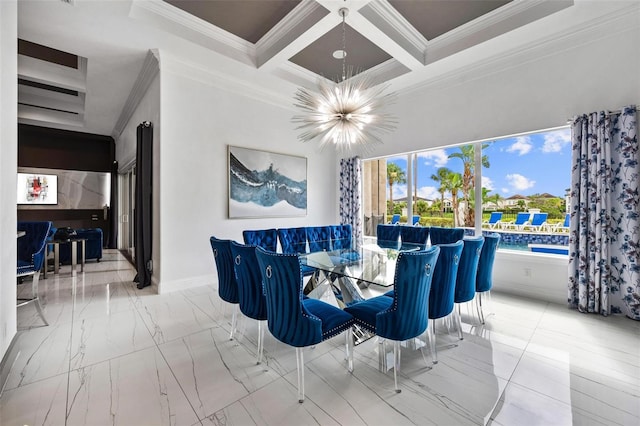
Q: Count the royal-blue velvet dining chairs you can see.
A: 14